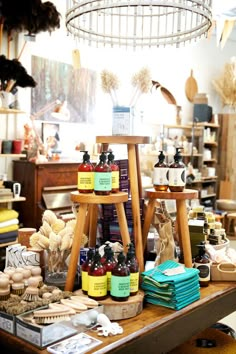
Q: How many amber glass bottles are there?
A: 11